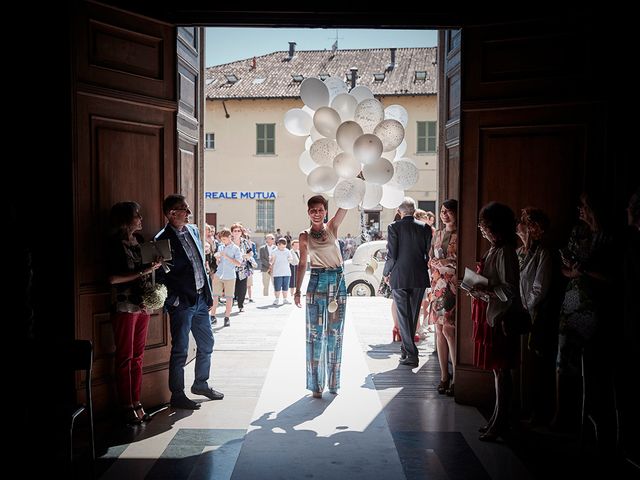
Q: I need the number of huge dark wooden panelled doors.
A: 2